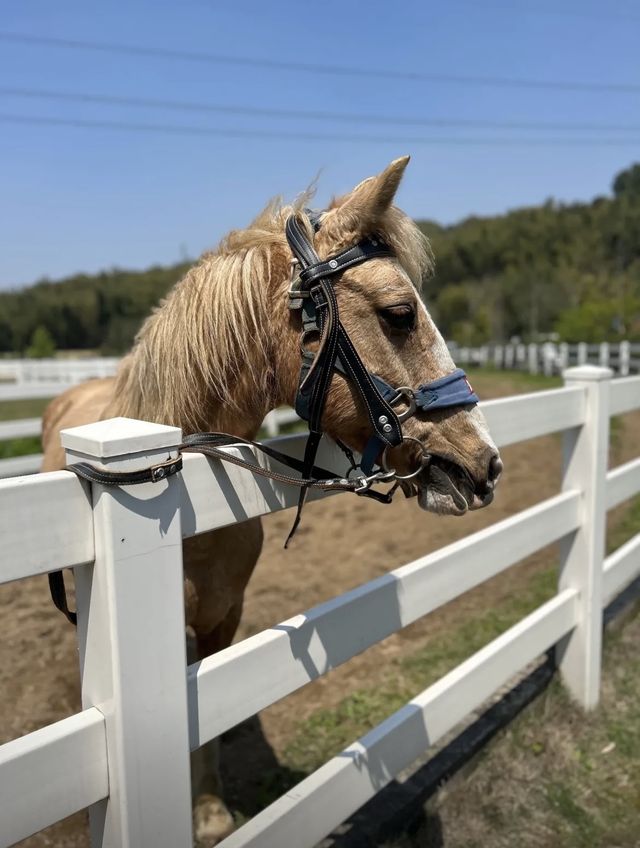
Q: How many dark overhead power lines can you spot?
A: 3